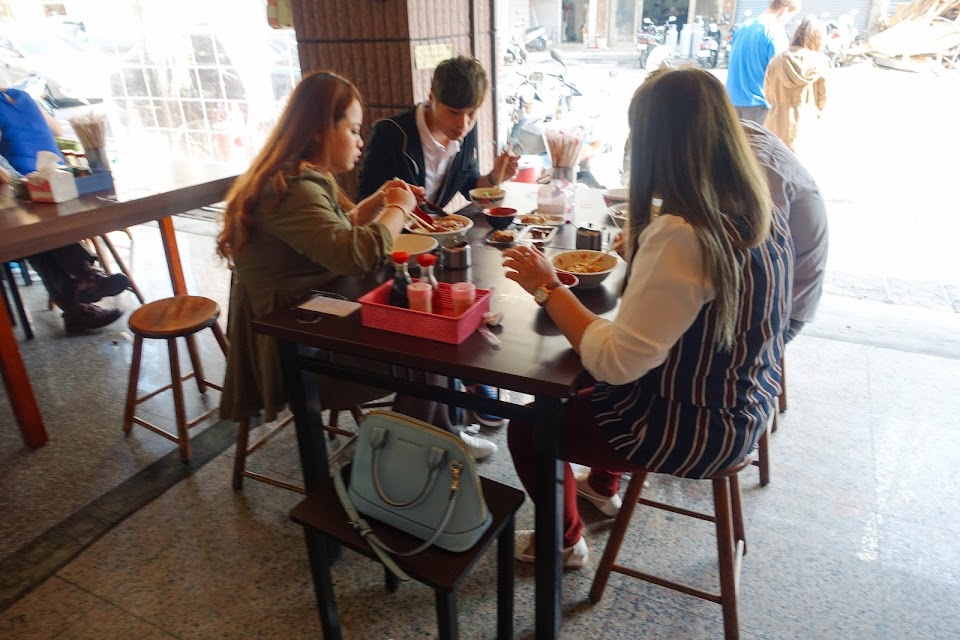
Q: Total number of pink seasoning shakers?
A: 2